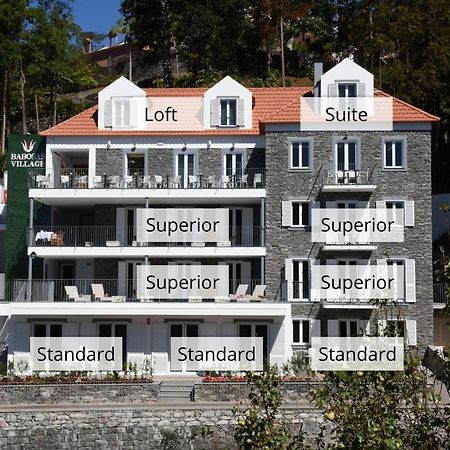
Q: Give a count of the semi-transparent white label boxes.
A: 9